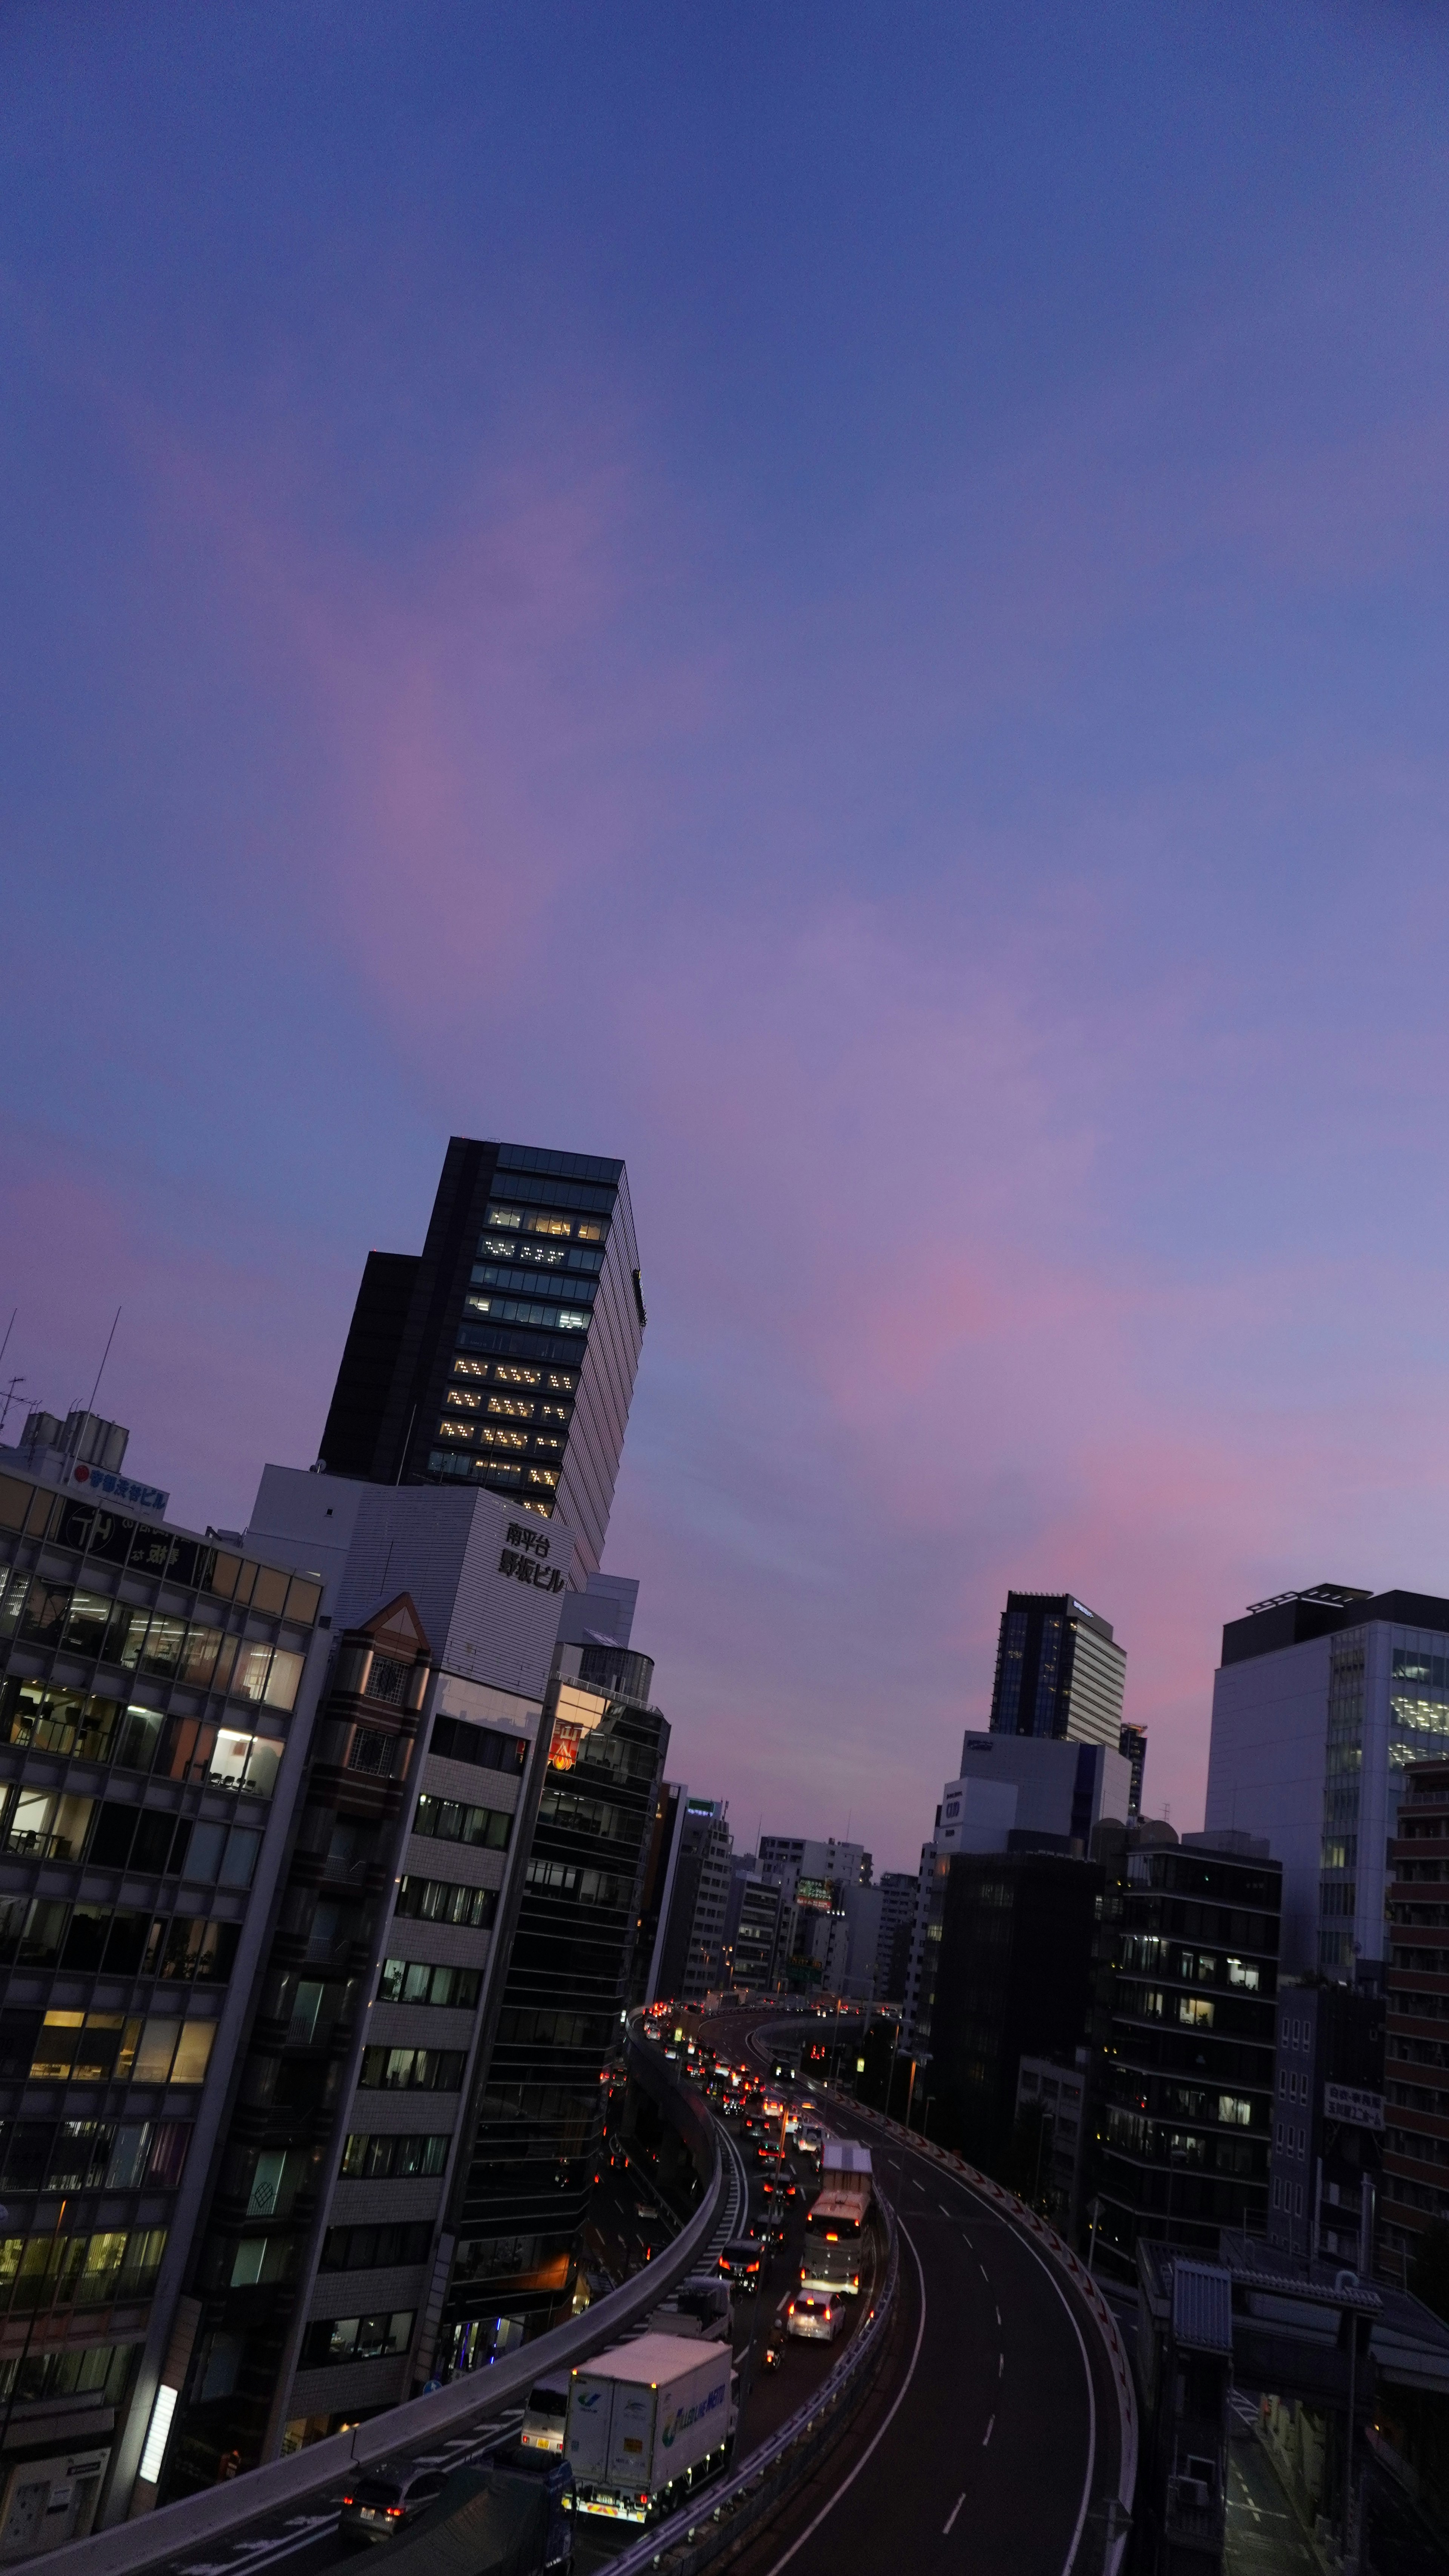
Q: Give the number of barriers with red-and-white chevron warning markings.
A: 1